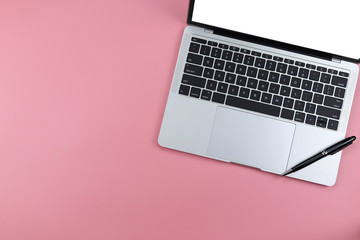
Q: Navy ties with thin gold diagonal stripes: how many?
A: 0